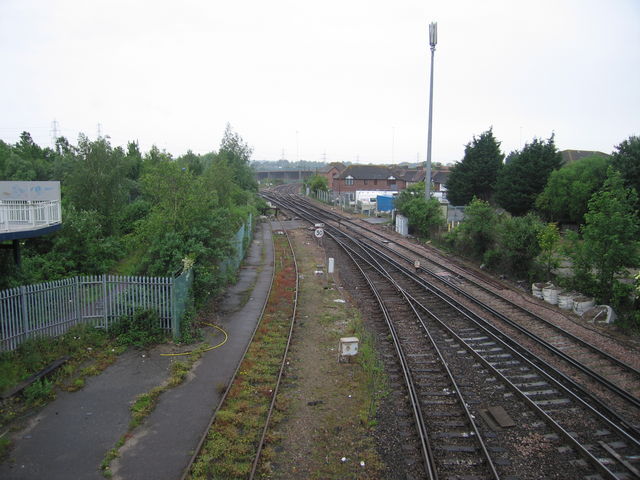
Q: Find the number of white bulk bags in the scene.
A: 5